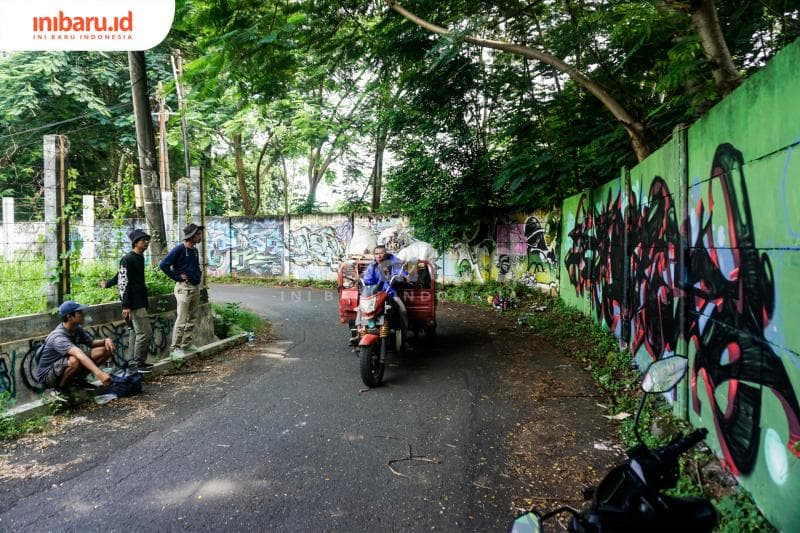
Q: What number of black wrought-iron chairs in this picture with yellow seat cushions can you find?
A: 0